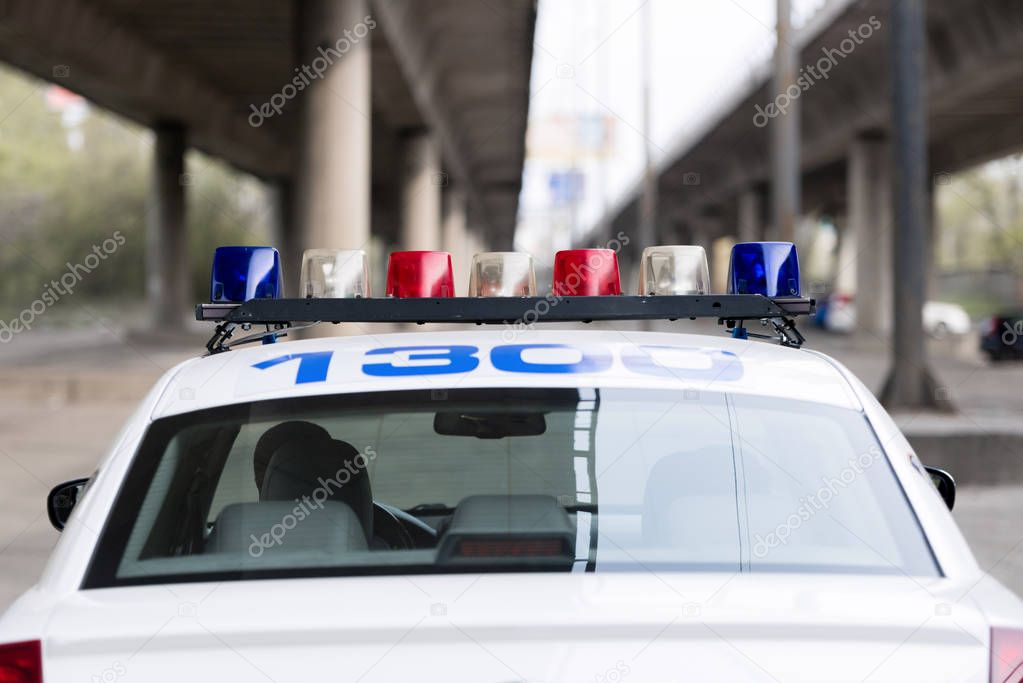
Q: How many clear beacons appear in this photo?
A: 3